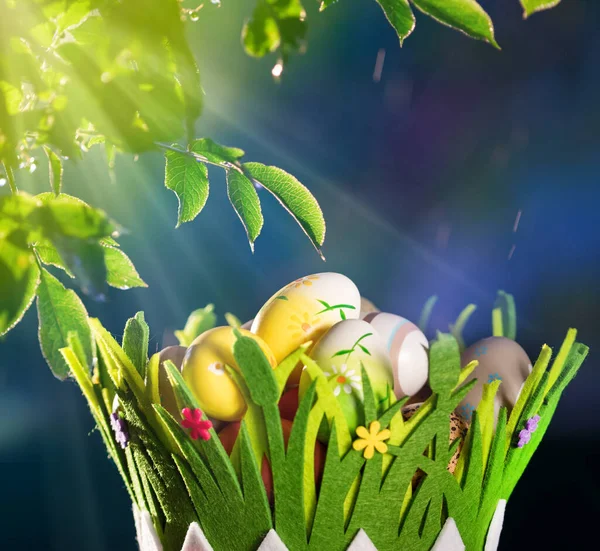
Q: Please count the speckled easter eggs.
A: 1